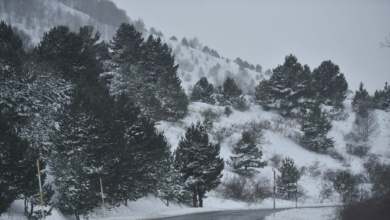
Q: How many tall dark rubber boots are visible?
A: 0